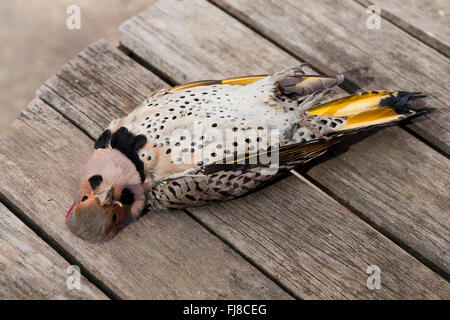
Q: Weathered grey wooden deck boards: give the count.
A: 6